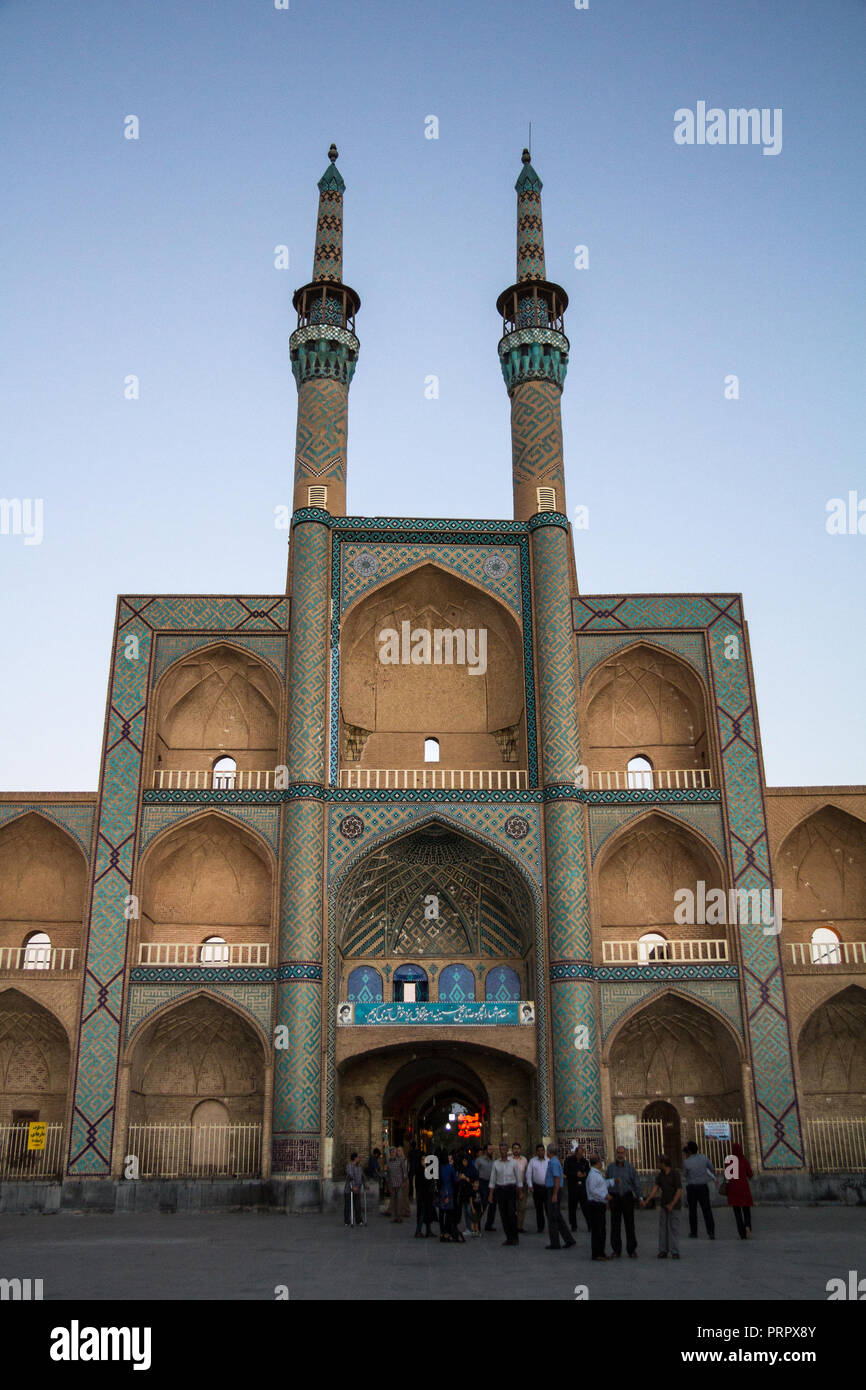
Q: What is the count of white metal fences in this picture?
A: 12